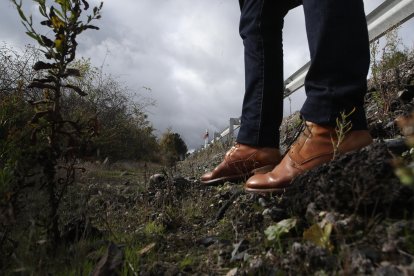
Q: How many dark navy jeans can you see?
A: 1